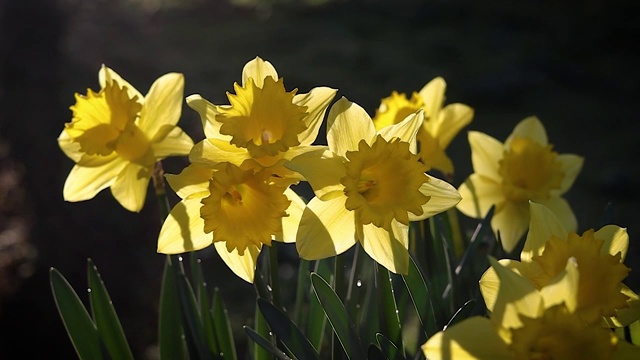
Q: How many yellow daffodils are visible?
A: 8